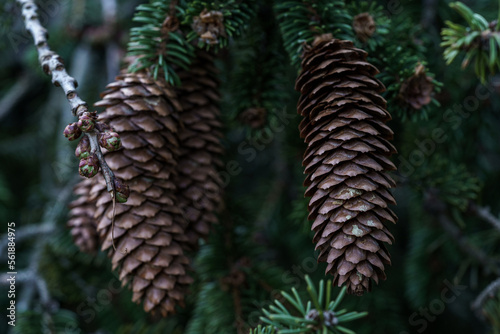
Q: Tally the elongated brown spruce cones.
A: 4